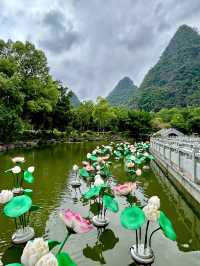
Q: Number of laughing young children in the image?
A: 0